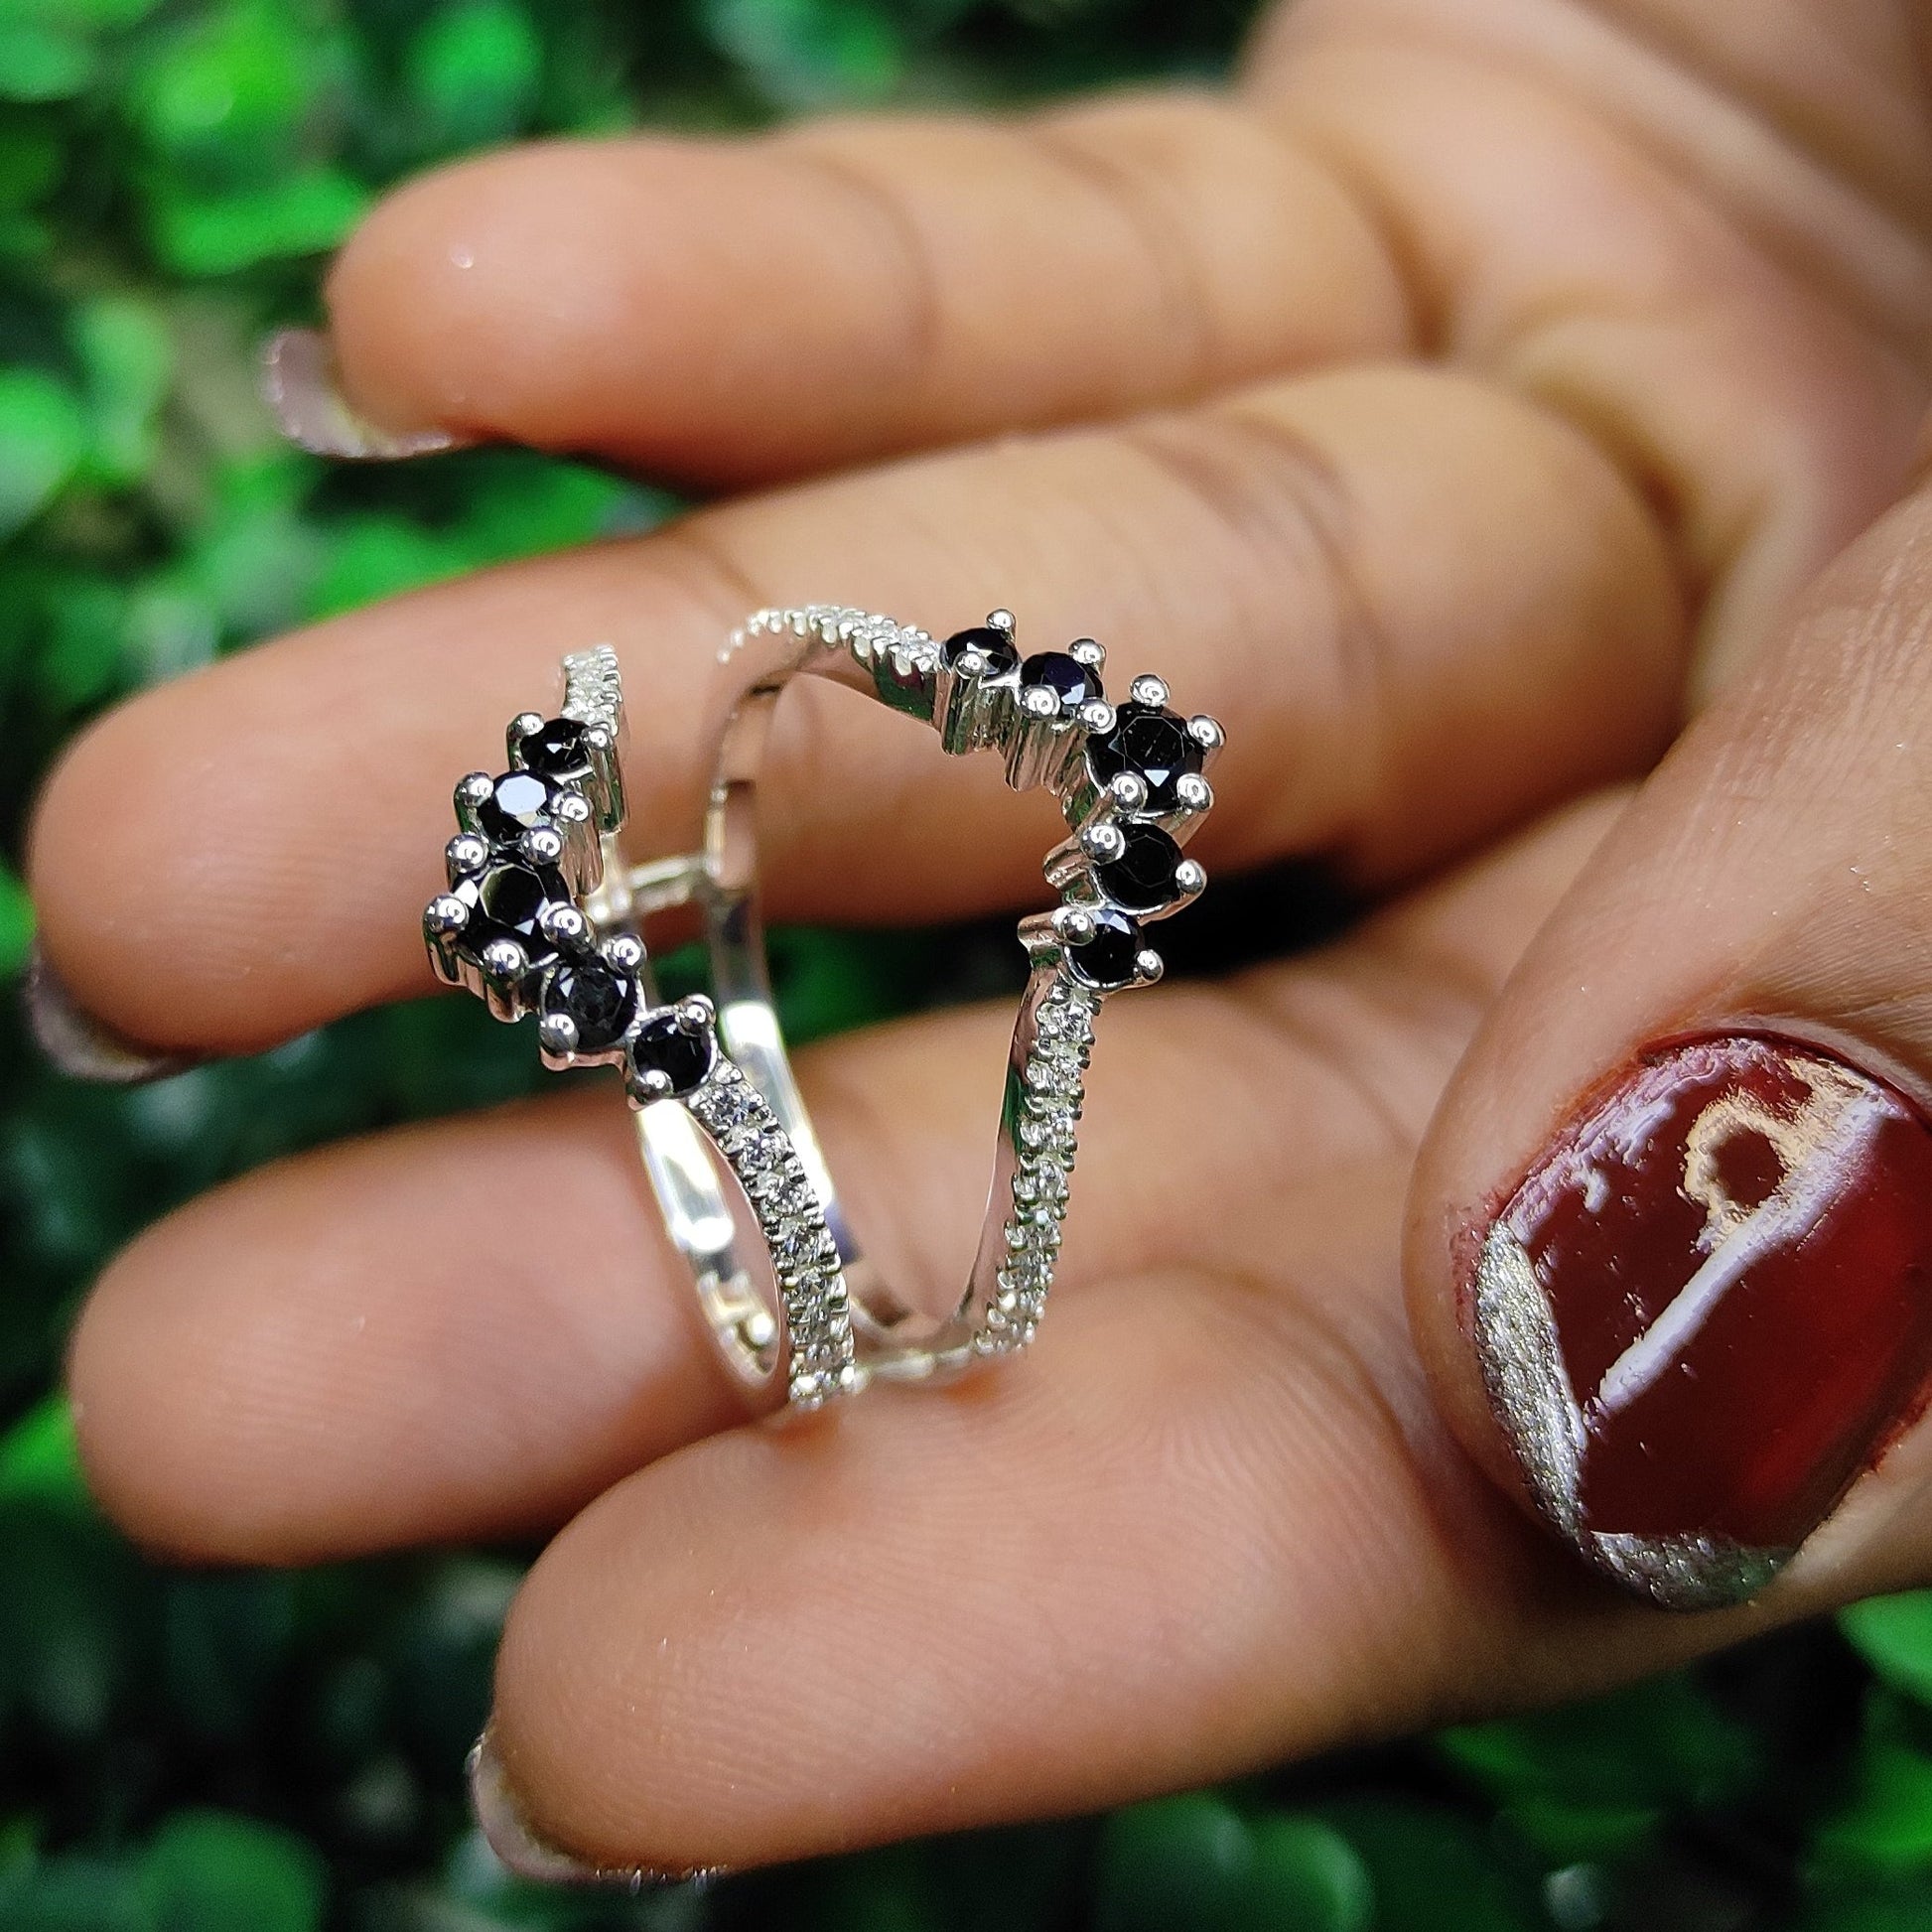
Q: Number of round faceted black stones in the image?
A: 10